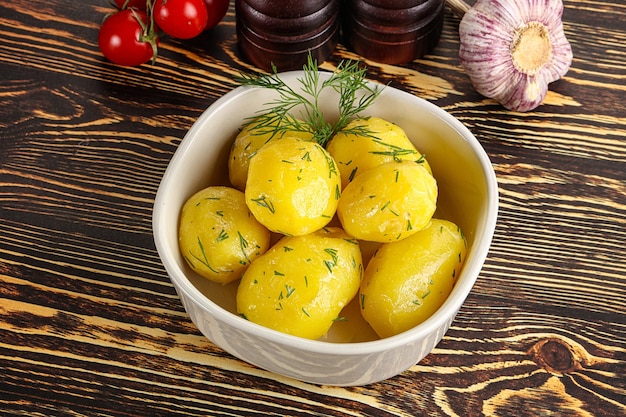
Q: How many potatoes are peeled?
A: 7